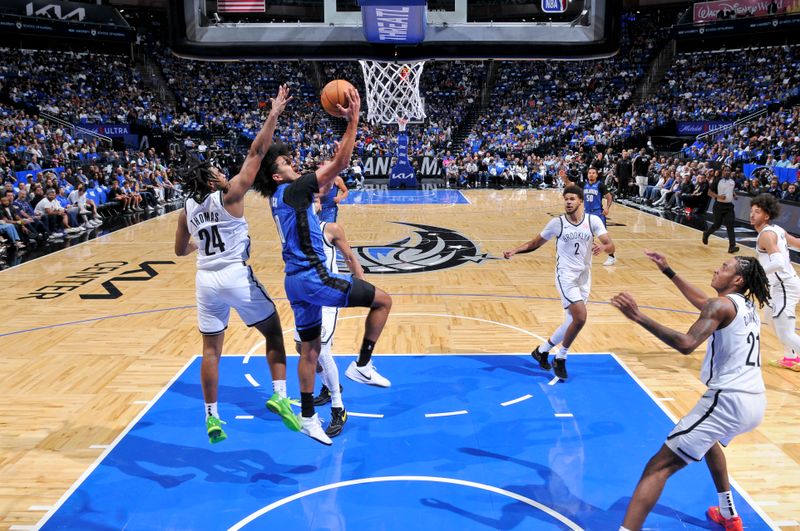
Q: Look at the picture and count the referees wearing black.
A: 1